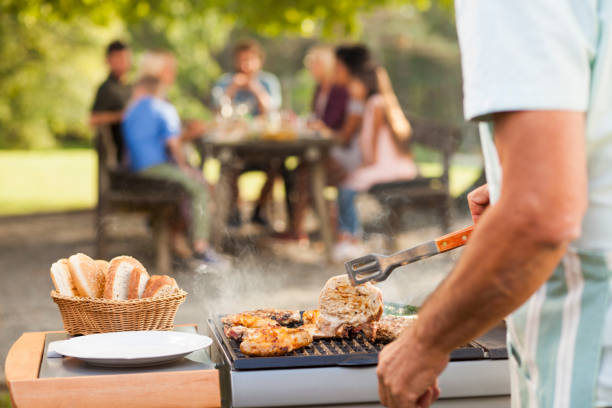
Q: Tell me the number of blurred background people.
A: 7